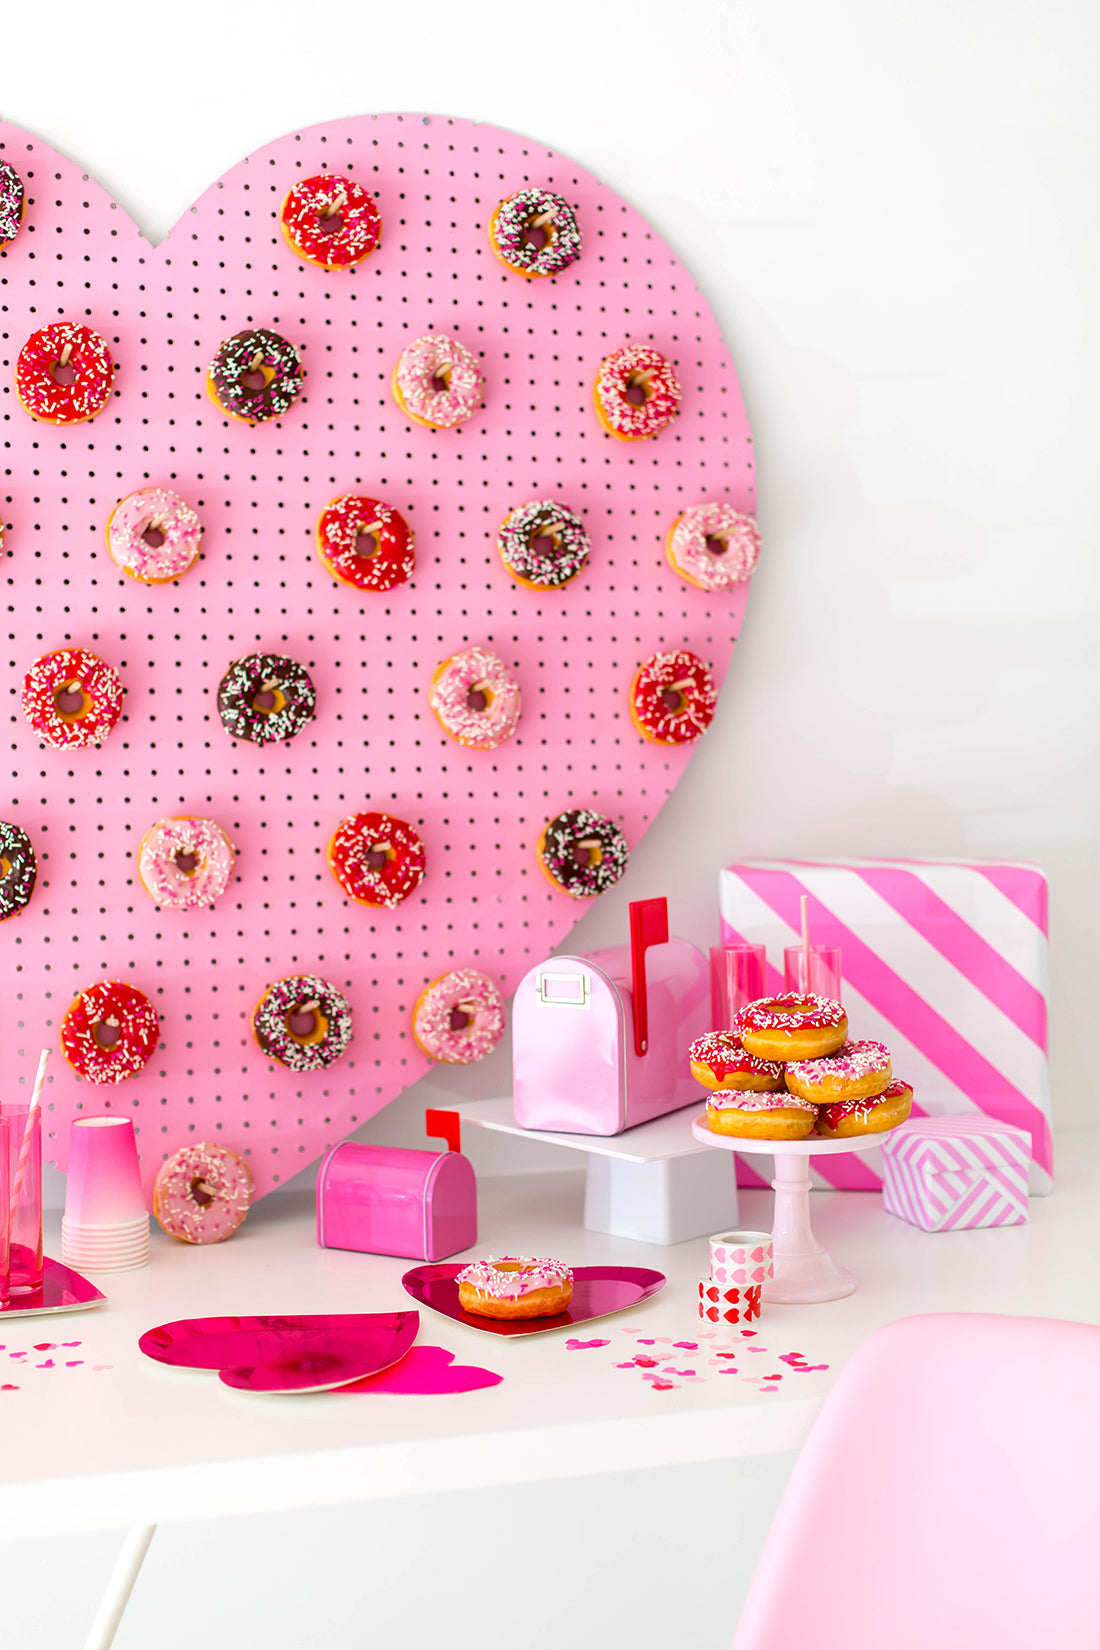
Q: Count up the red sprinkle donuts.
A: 11